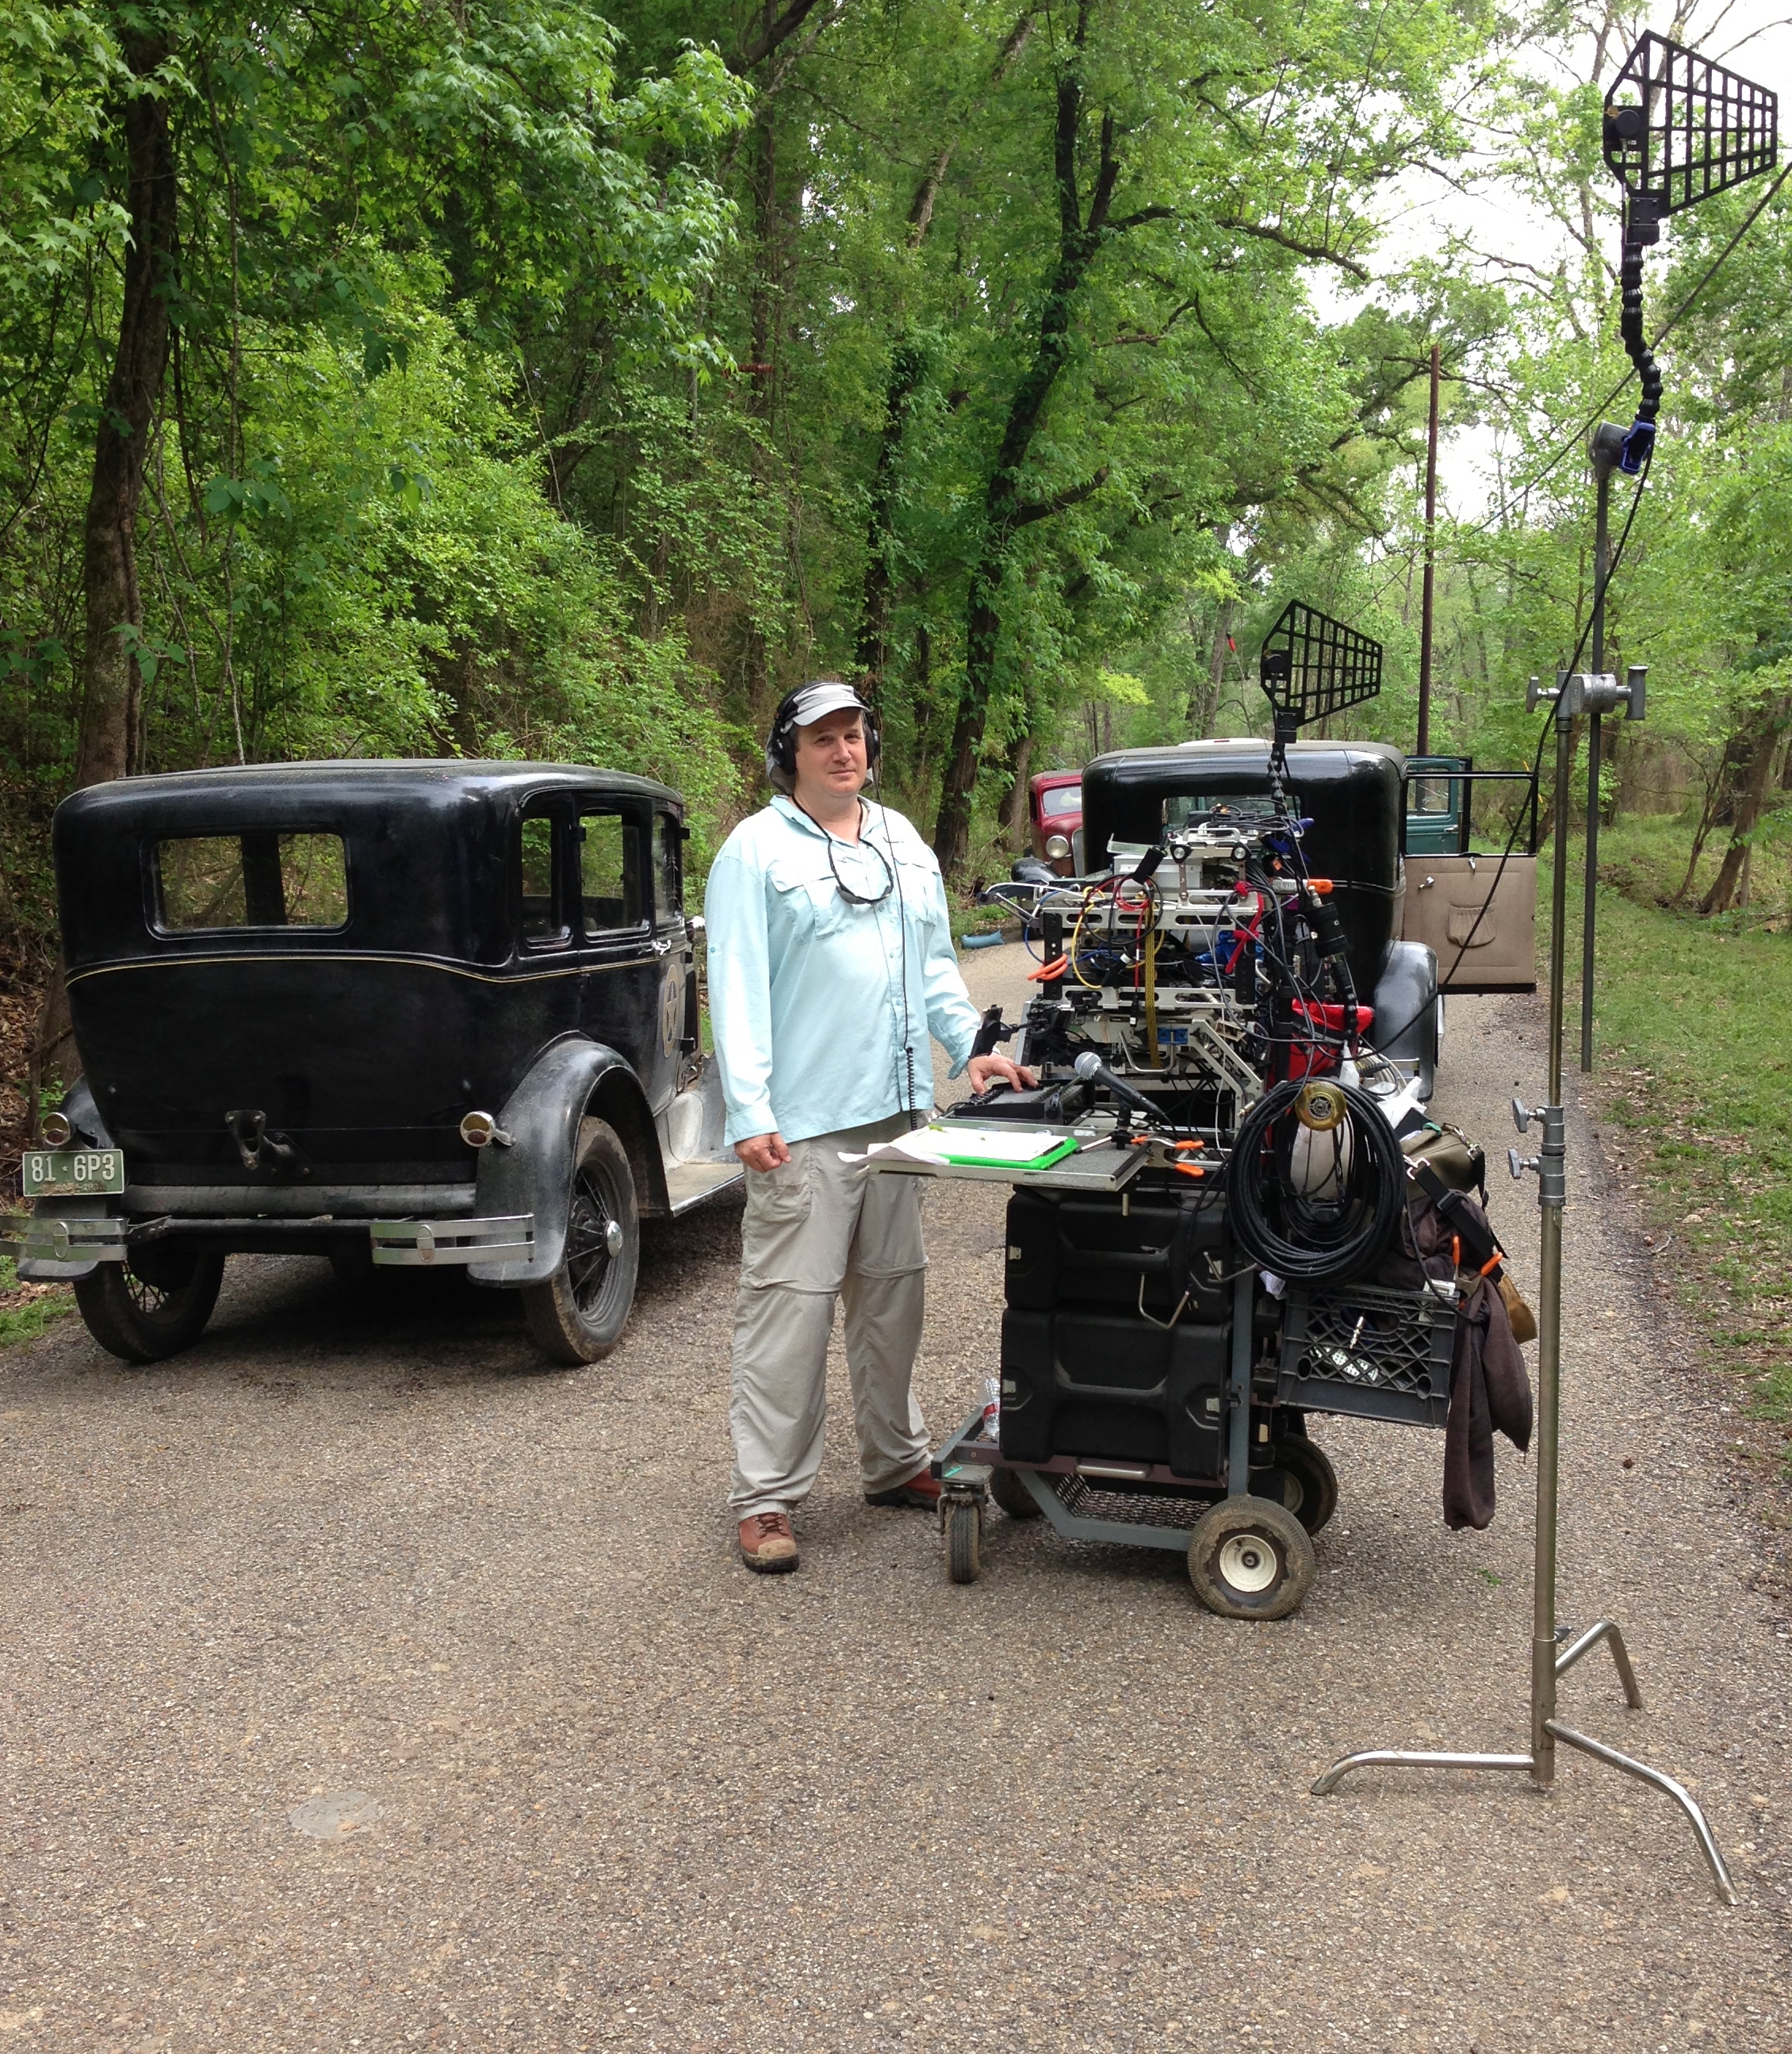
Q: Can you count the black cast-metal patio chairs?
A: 0